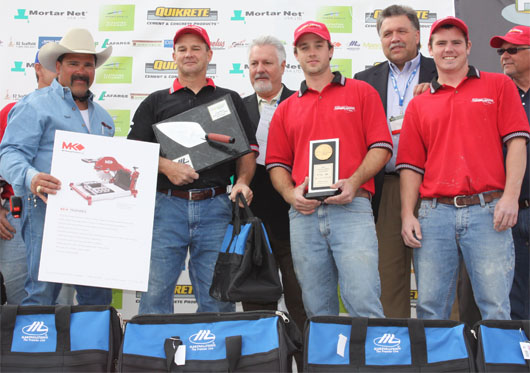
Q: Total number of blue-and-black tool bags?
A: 5